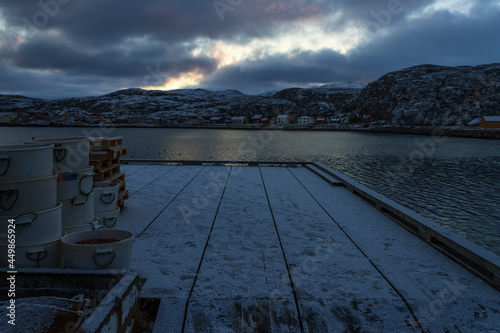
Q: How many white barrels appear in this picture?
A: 11